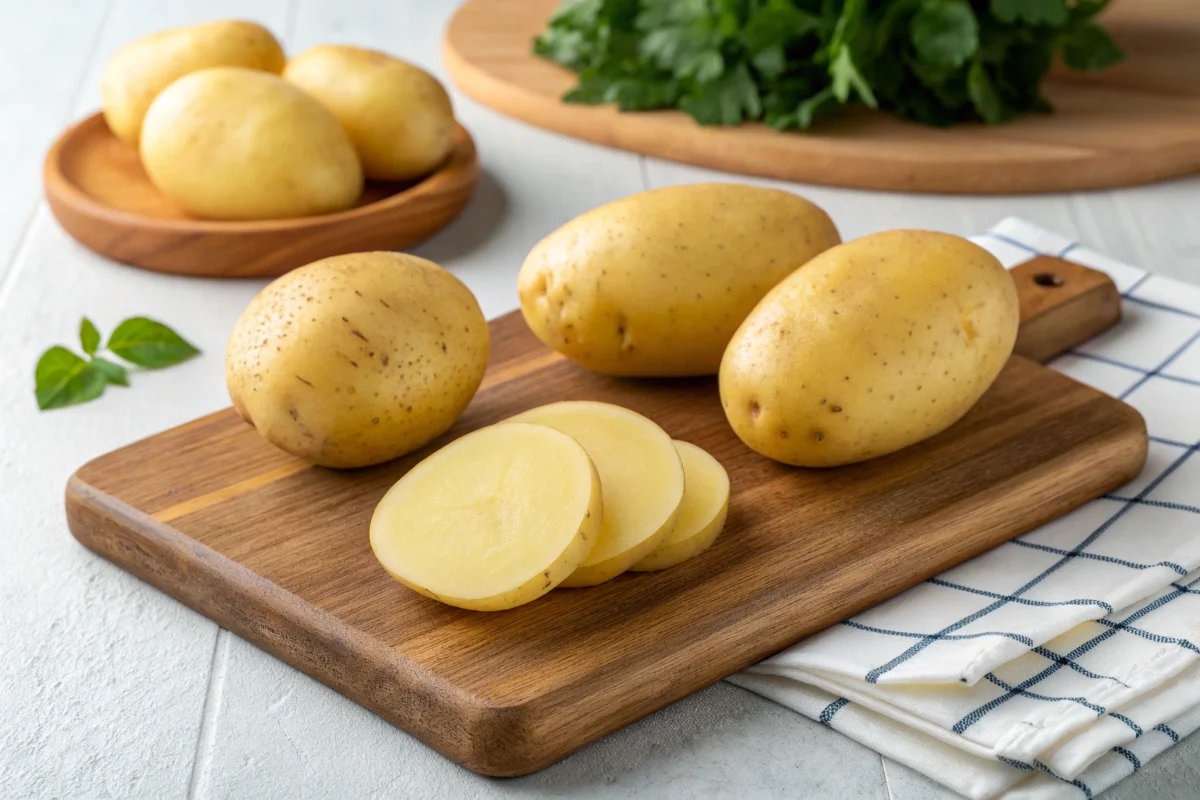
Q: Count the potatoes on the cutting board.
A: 3